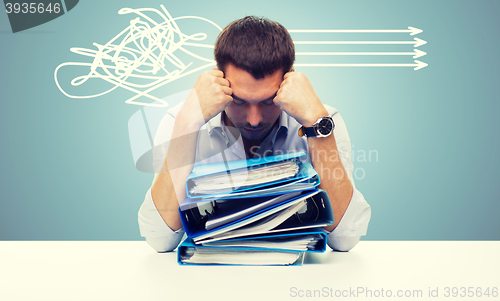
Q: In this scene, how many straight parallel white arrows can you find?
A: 4